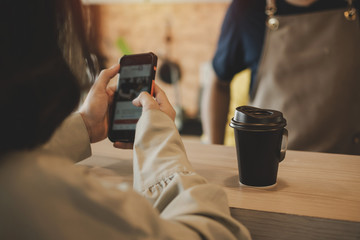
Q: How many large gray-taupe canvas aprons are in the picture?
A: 1